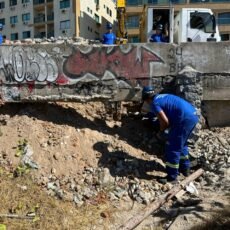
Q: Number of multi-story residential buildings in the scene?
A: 2